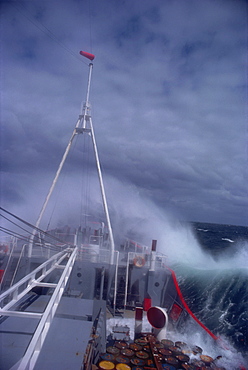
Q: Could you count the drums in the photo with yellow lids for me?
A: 2